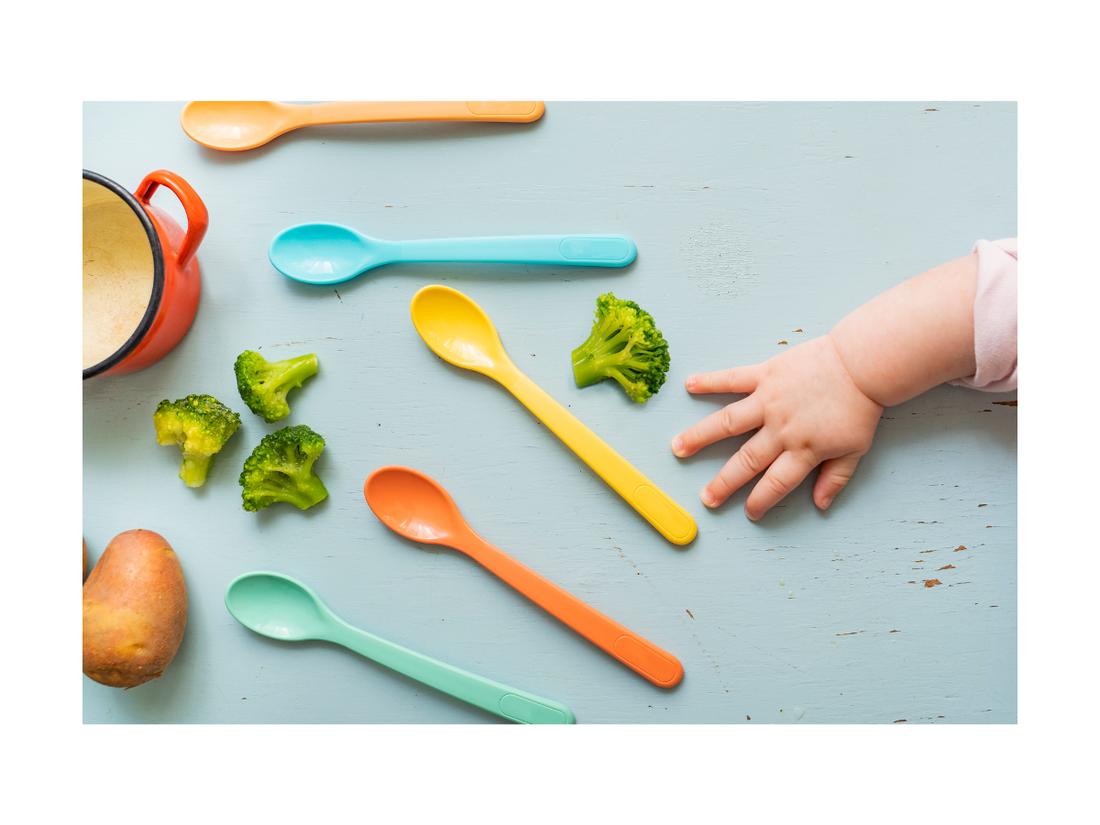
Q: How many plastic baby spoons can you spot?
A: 5